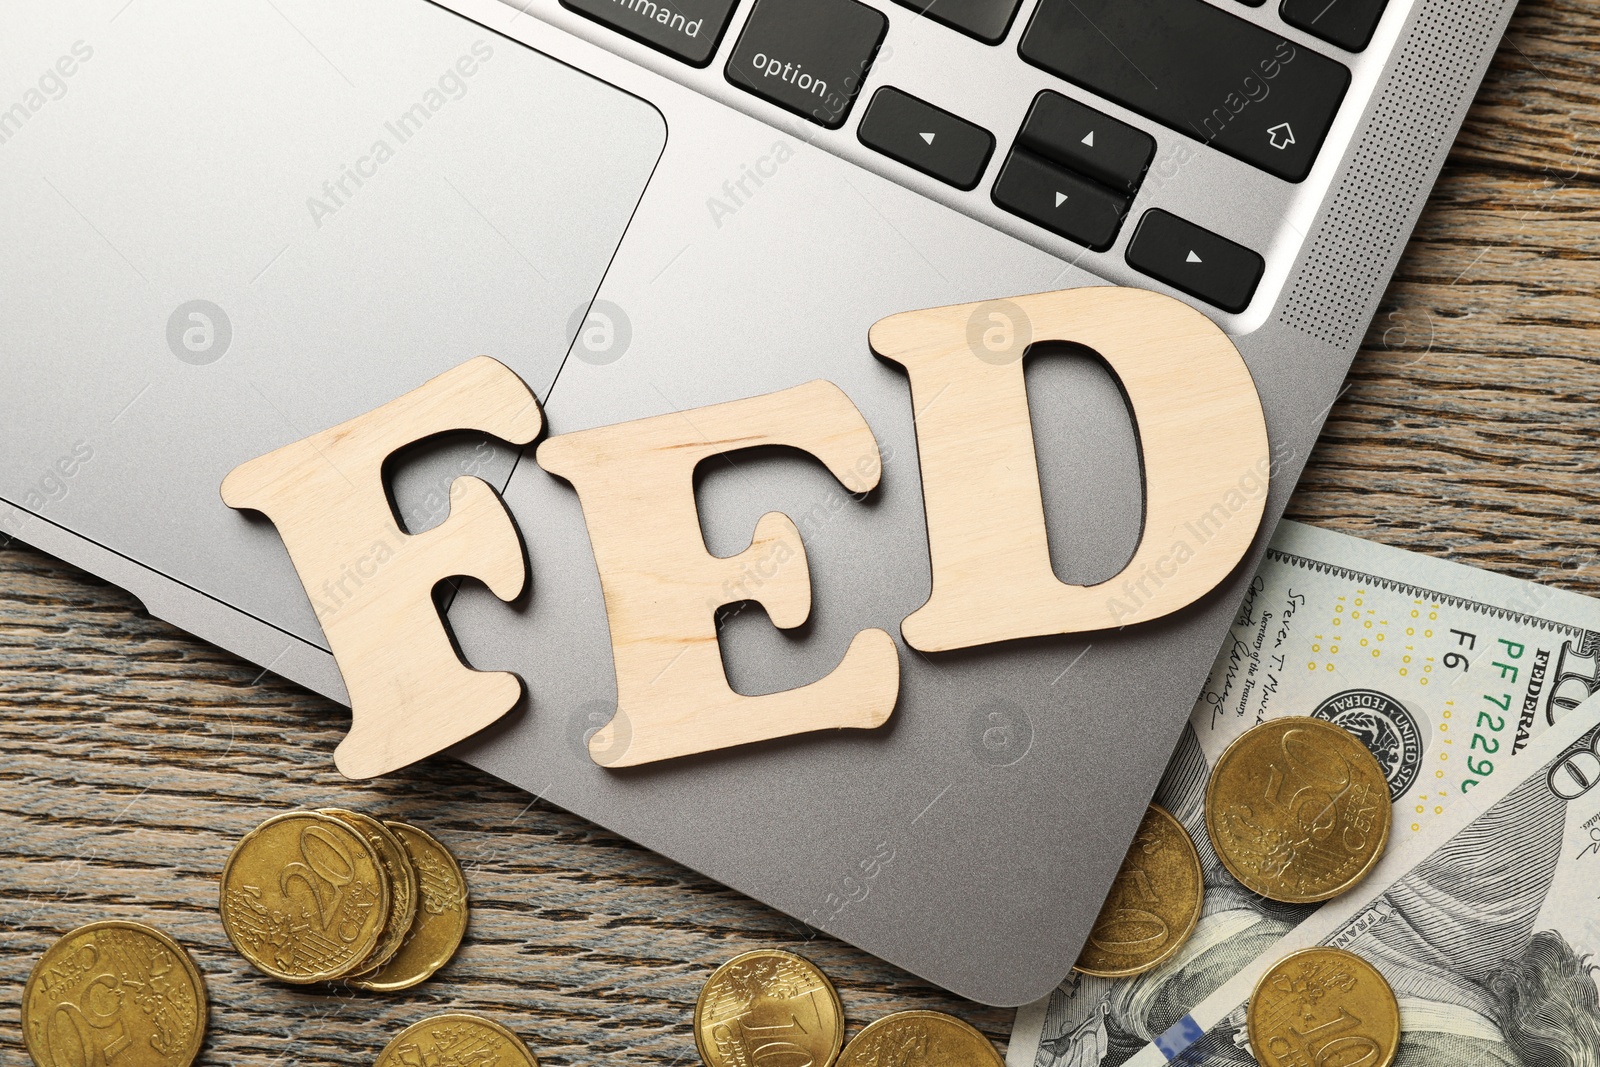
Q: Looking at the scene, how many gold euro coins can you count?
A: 10